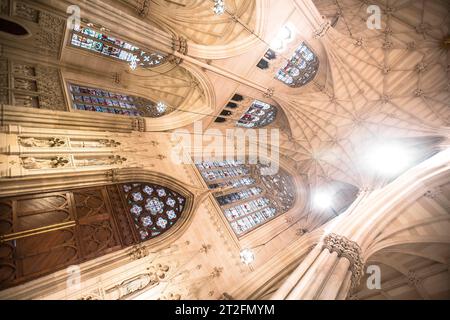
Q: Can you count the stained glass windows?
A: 6